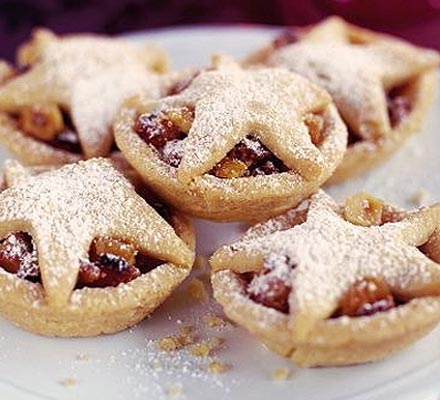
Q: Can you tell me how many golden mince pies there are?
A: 5